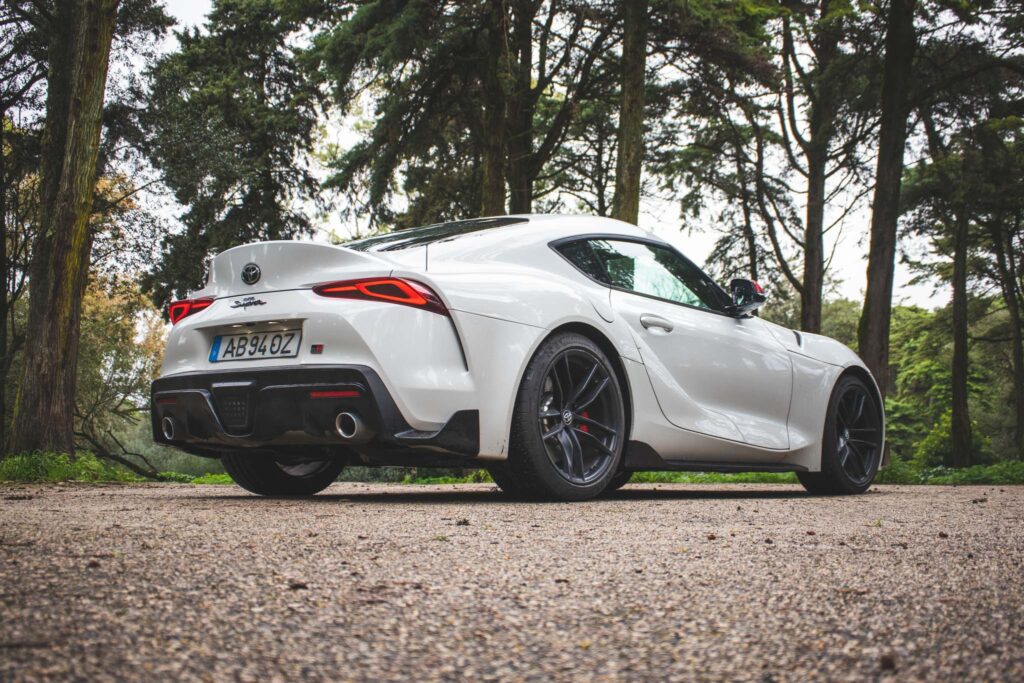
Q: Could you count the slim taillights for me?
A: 2